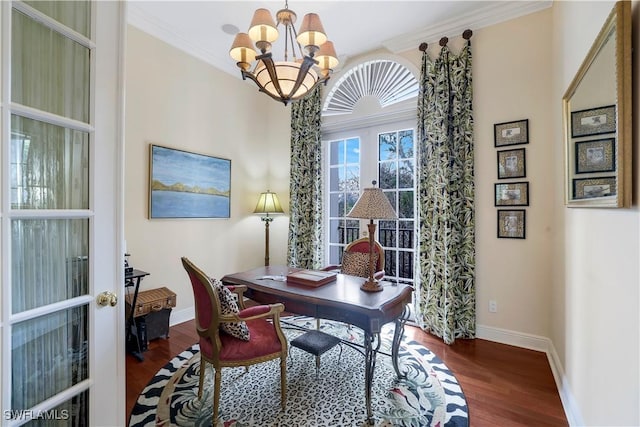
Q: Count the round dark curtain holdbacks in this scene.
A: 3